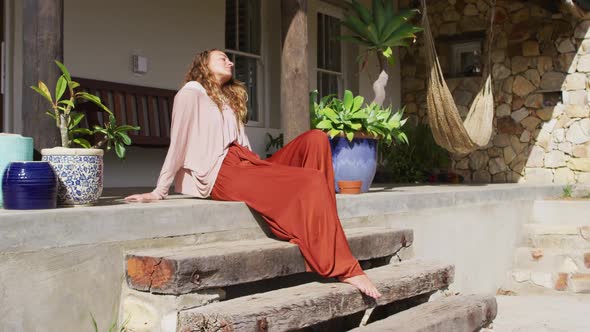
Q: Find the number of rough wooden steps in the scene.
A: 3